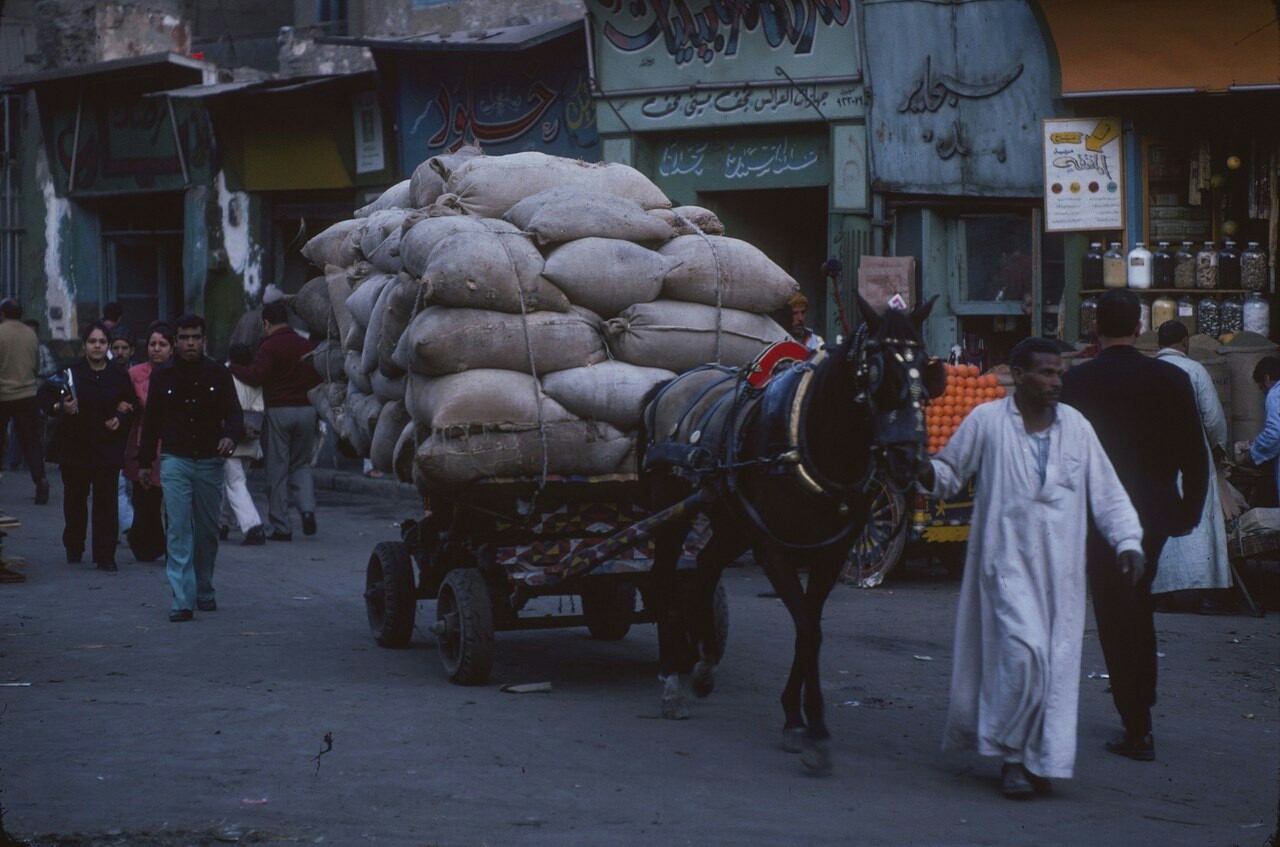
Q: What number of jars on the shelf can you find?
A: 15